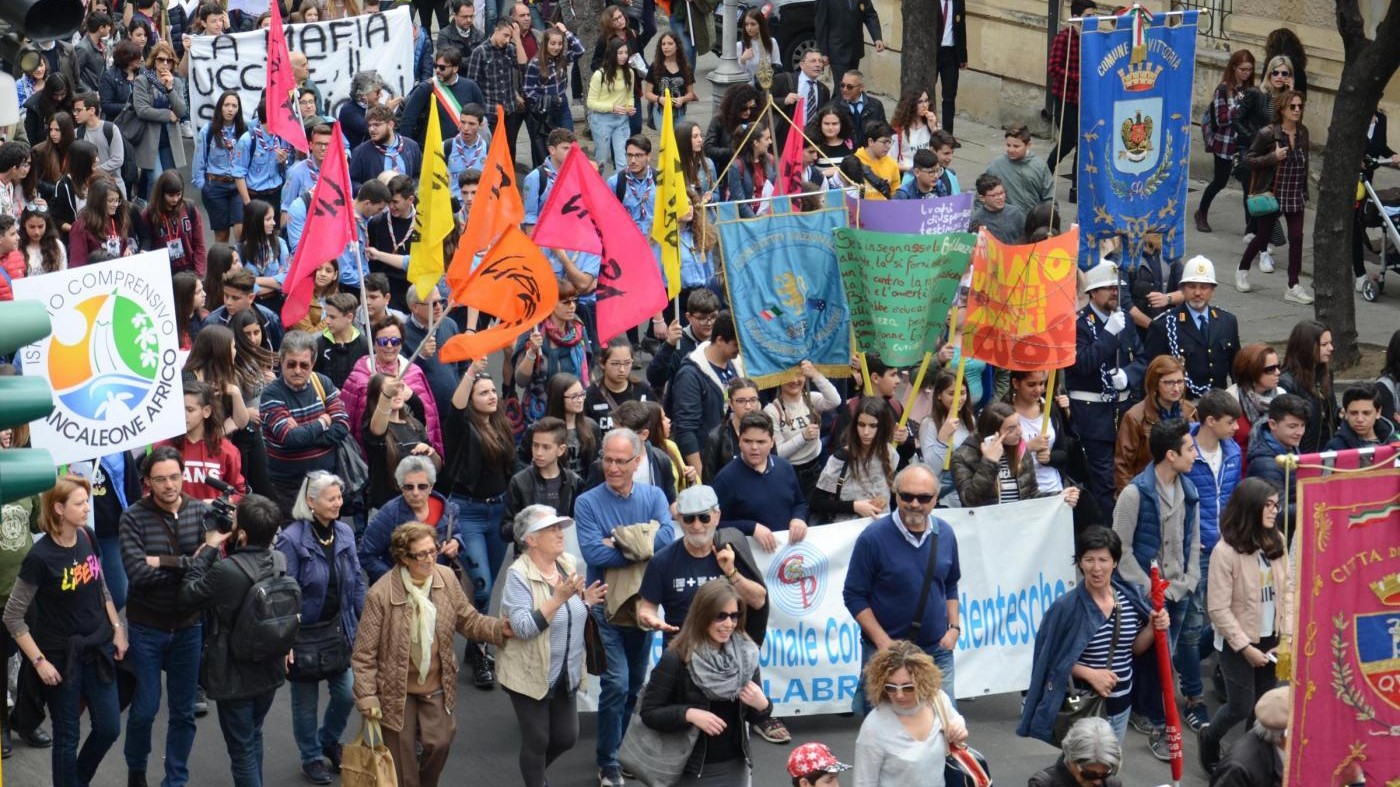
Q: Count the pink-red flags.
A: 4